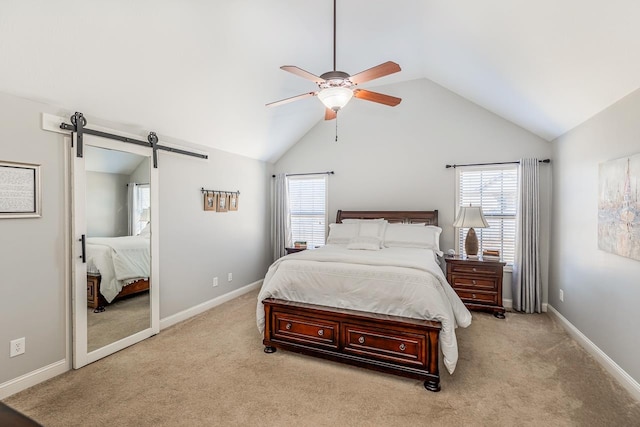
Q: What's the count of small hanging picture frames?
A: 3